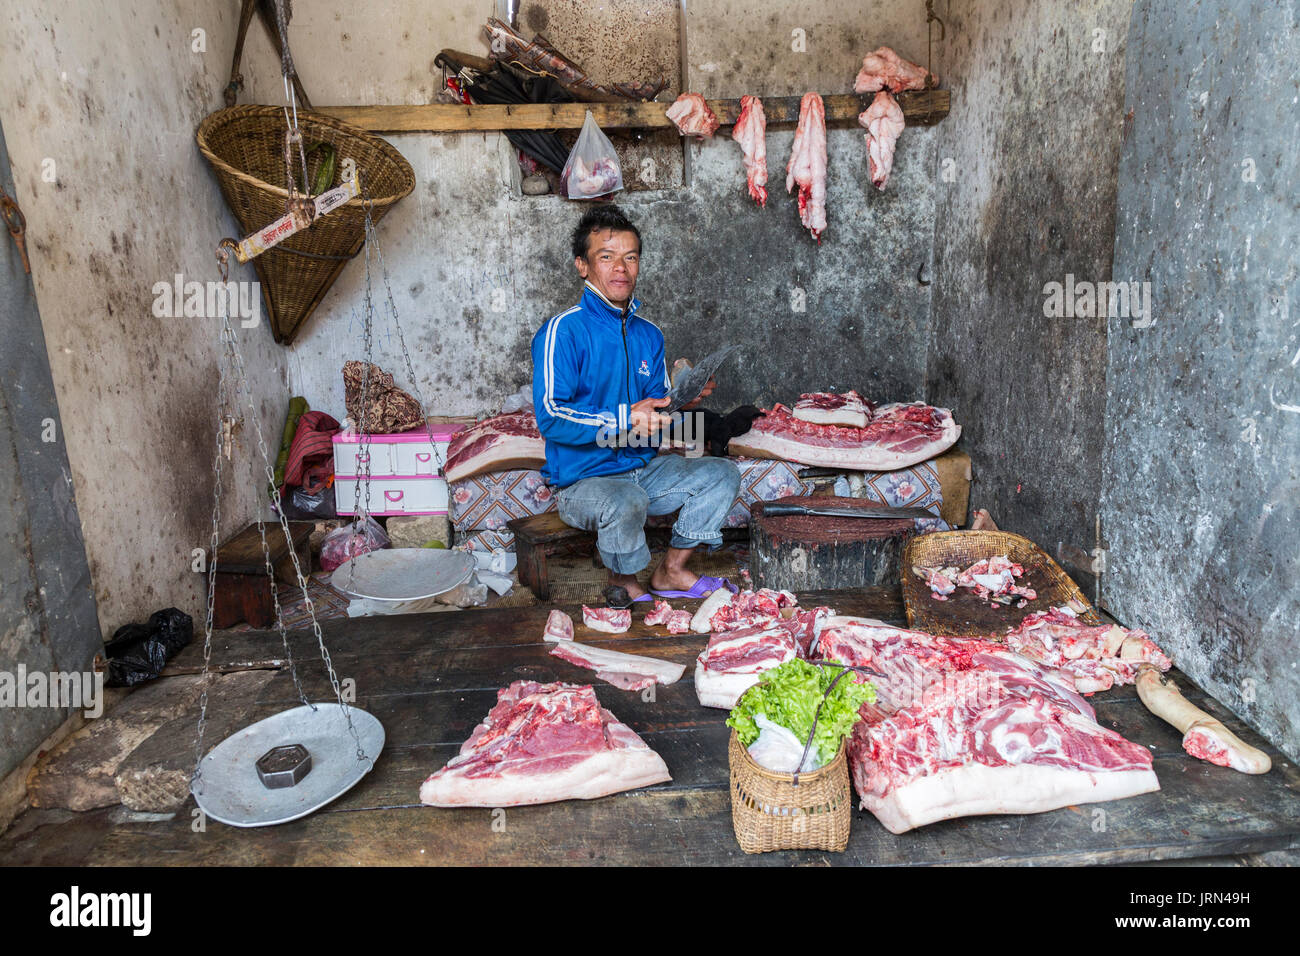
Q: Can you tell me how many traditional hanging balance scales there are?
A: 1